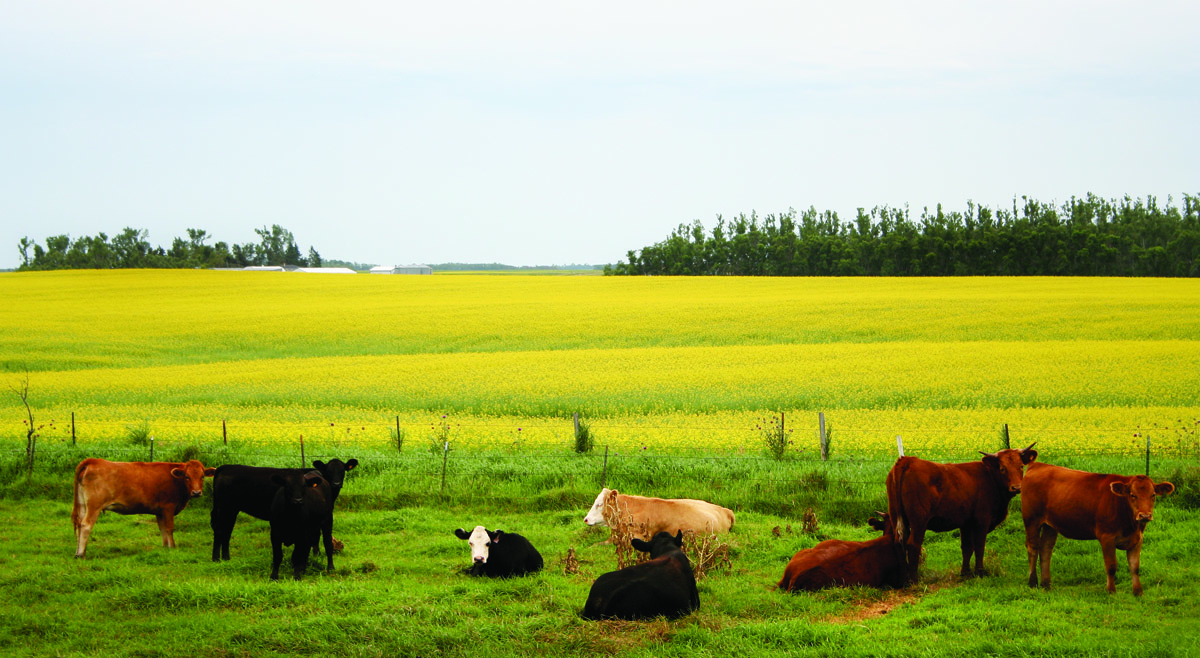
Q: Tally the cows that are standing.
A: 5